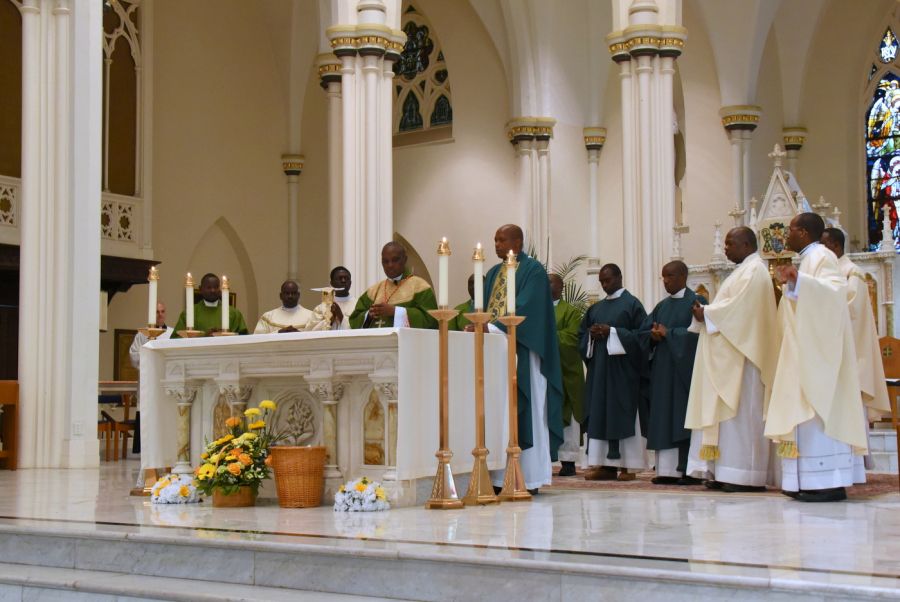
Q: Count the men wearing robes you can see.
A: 13